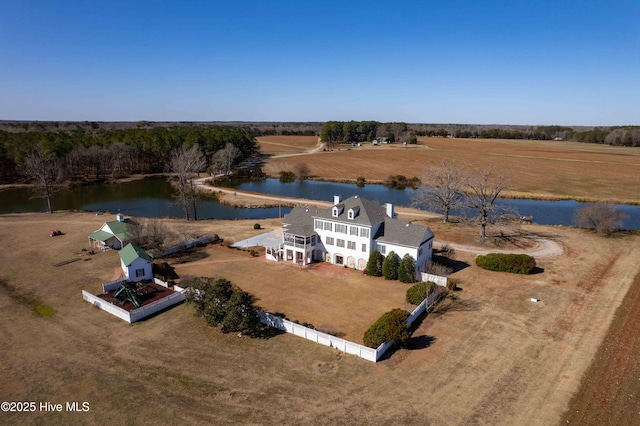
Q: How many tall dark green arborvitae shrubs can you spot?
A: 3